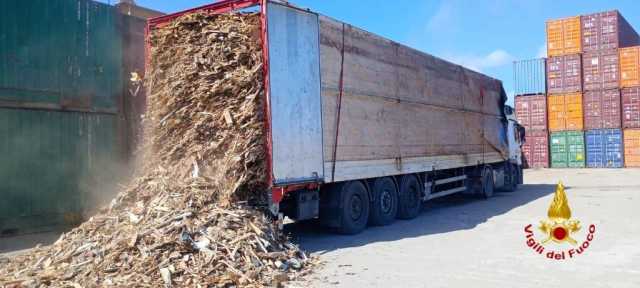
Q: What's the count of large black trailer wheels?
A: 3